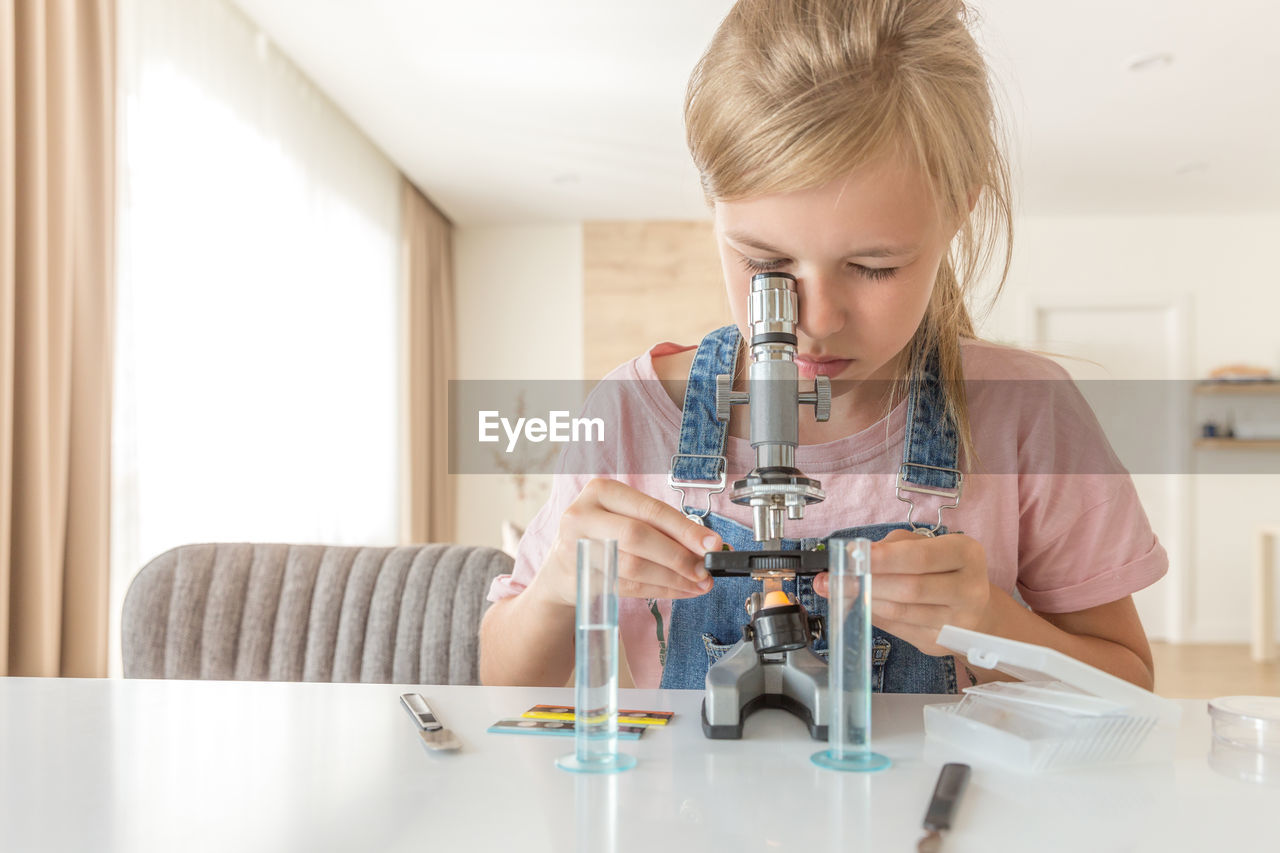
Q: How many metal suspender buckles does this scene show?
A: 2